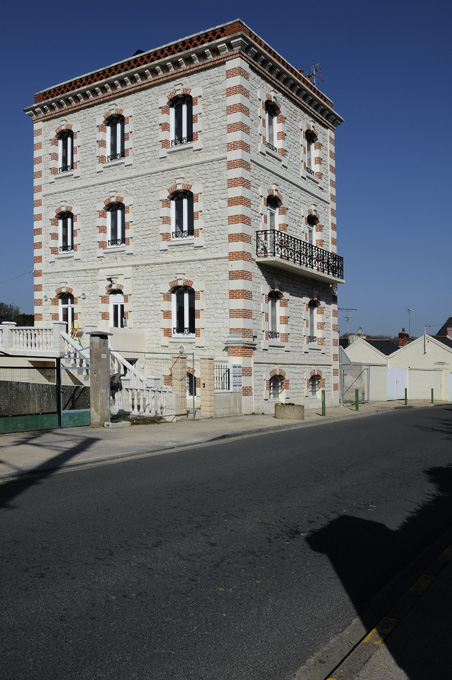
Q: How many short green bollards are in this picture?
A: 4